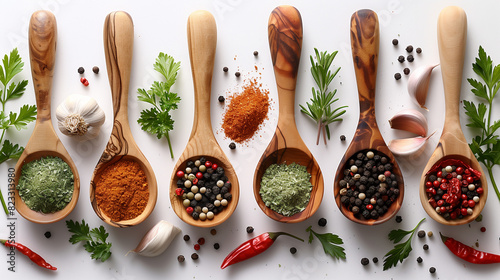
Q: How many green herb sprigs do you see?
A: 7